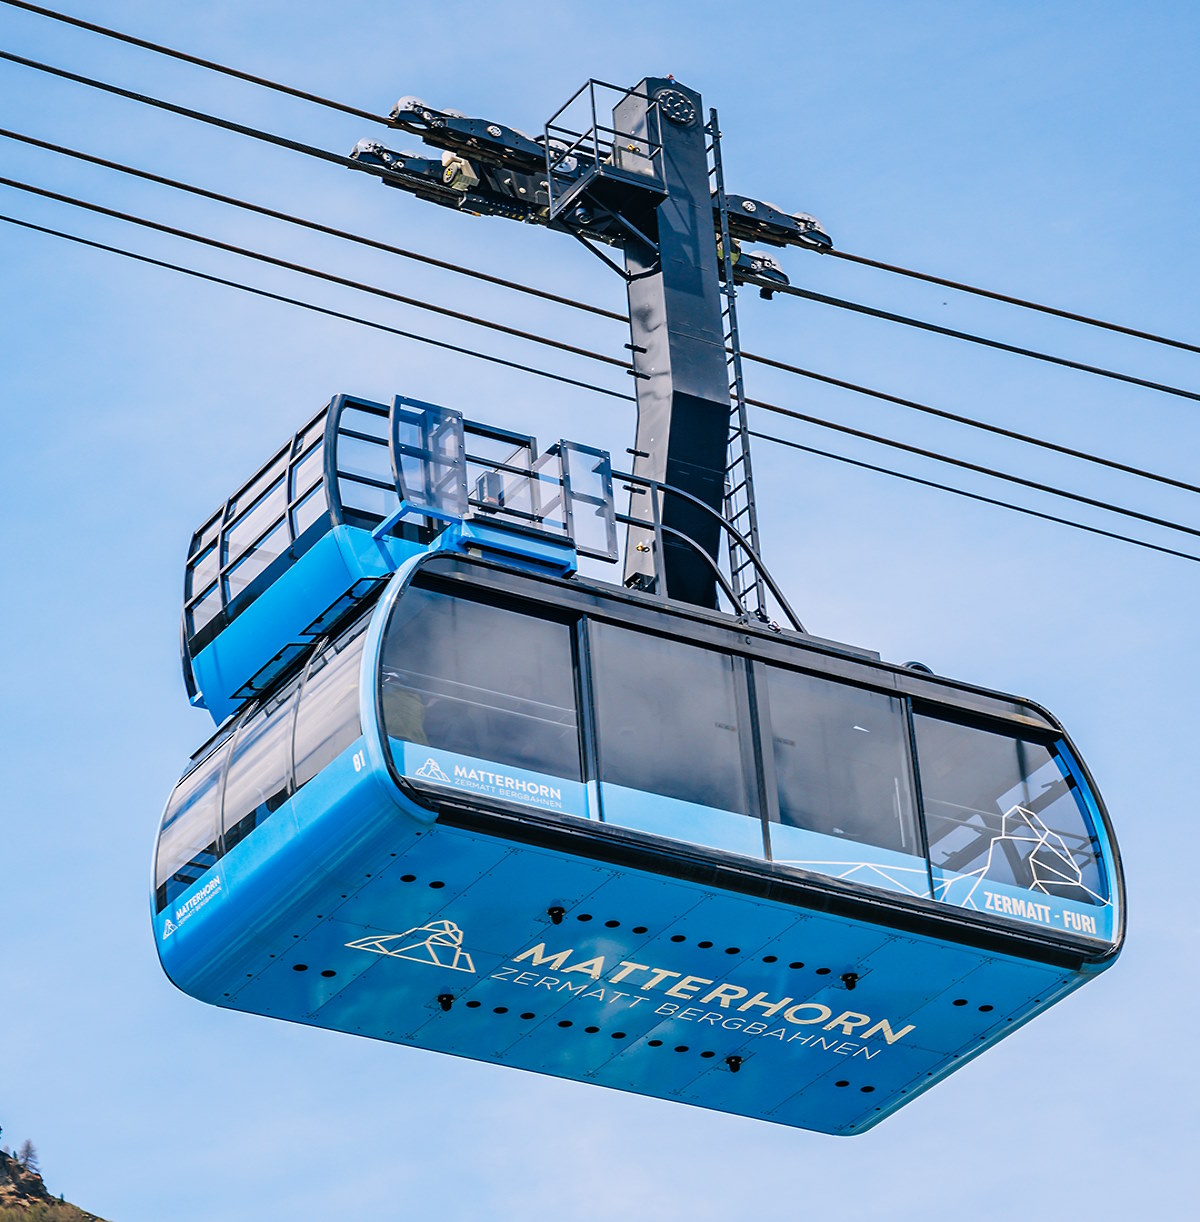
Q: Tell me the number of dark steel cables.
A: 5